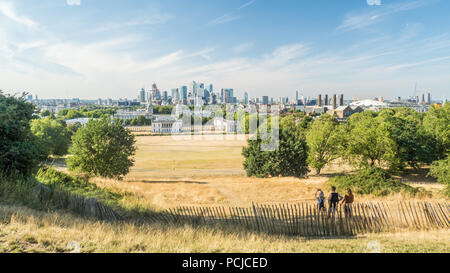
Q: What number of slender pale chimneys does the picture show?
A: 4